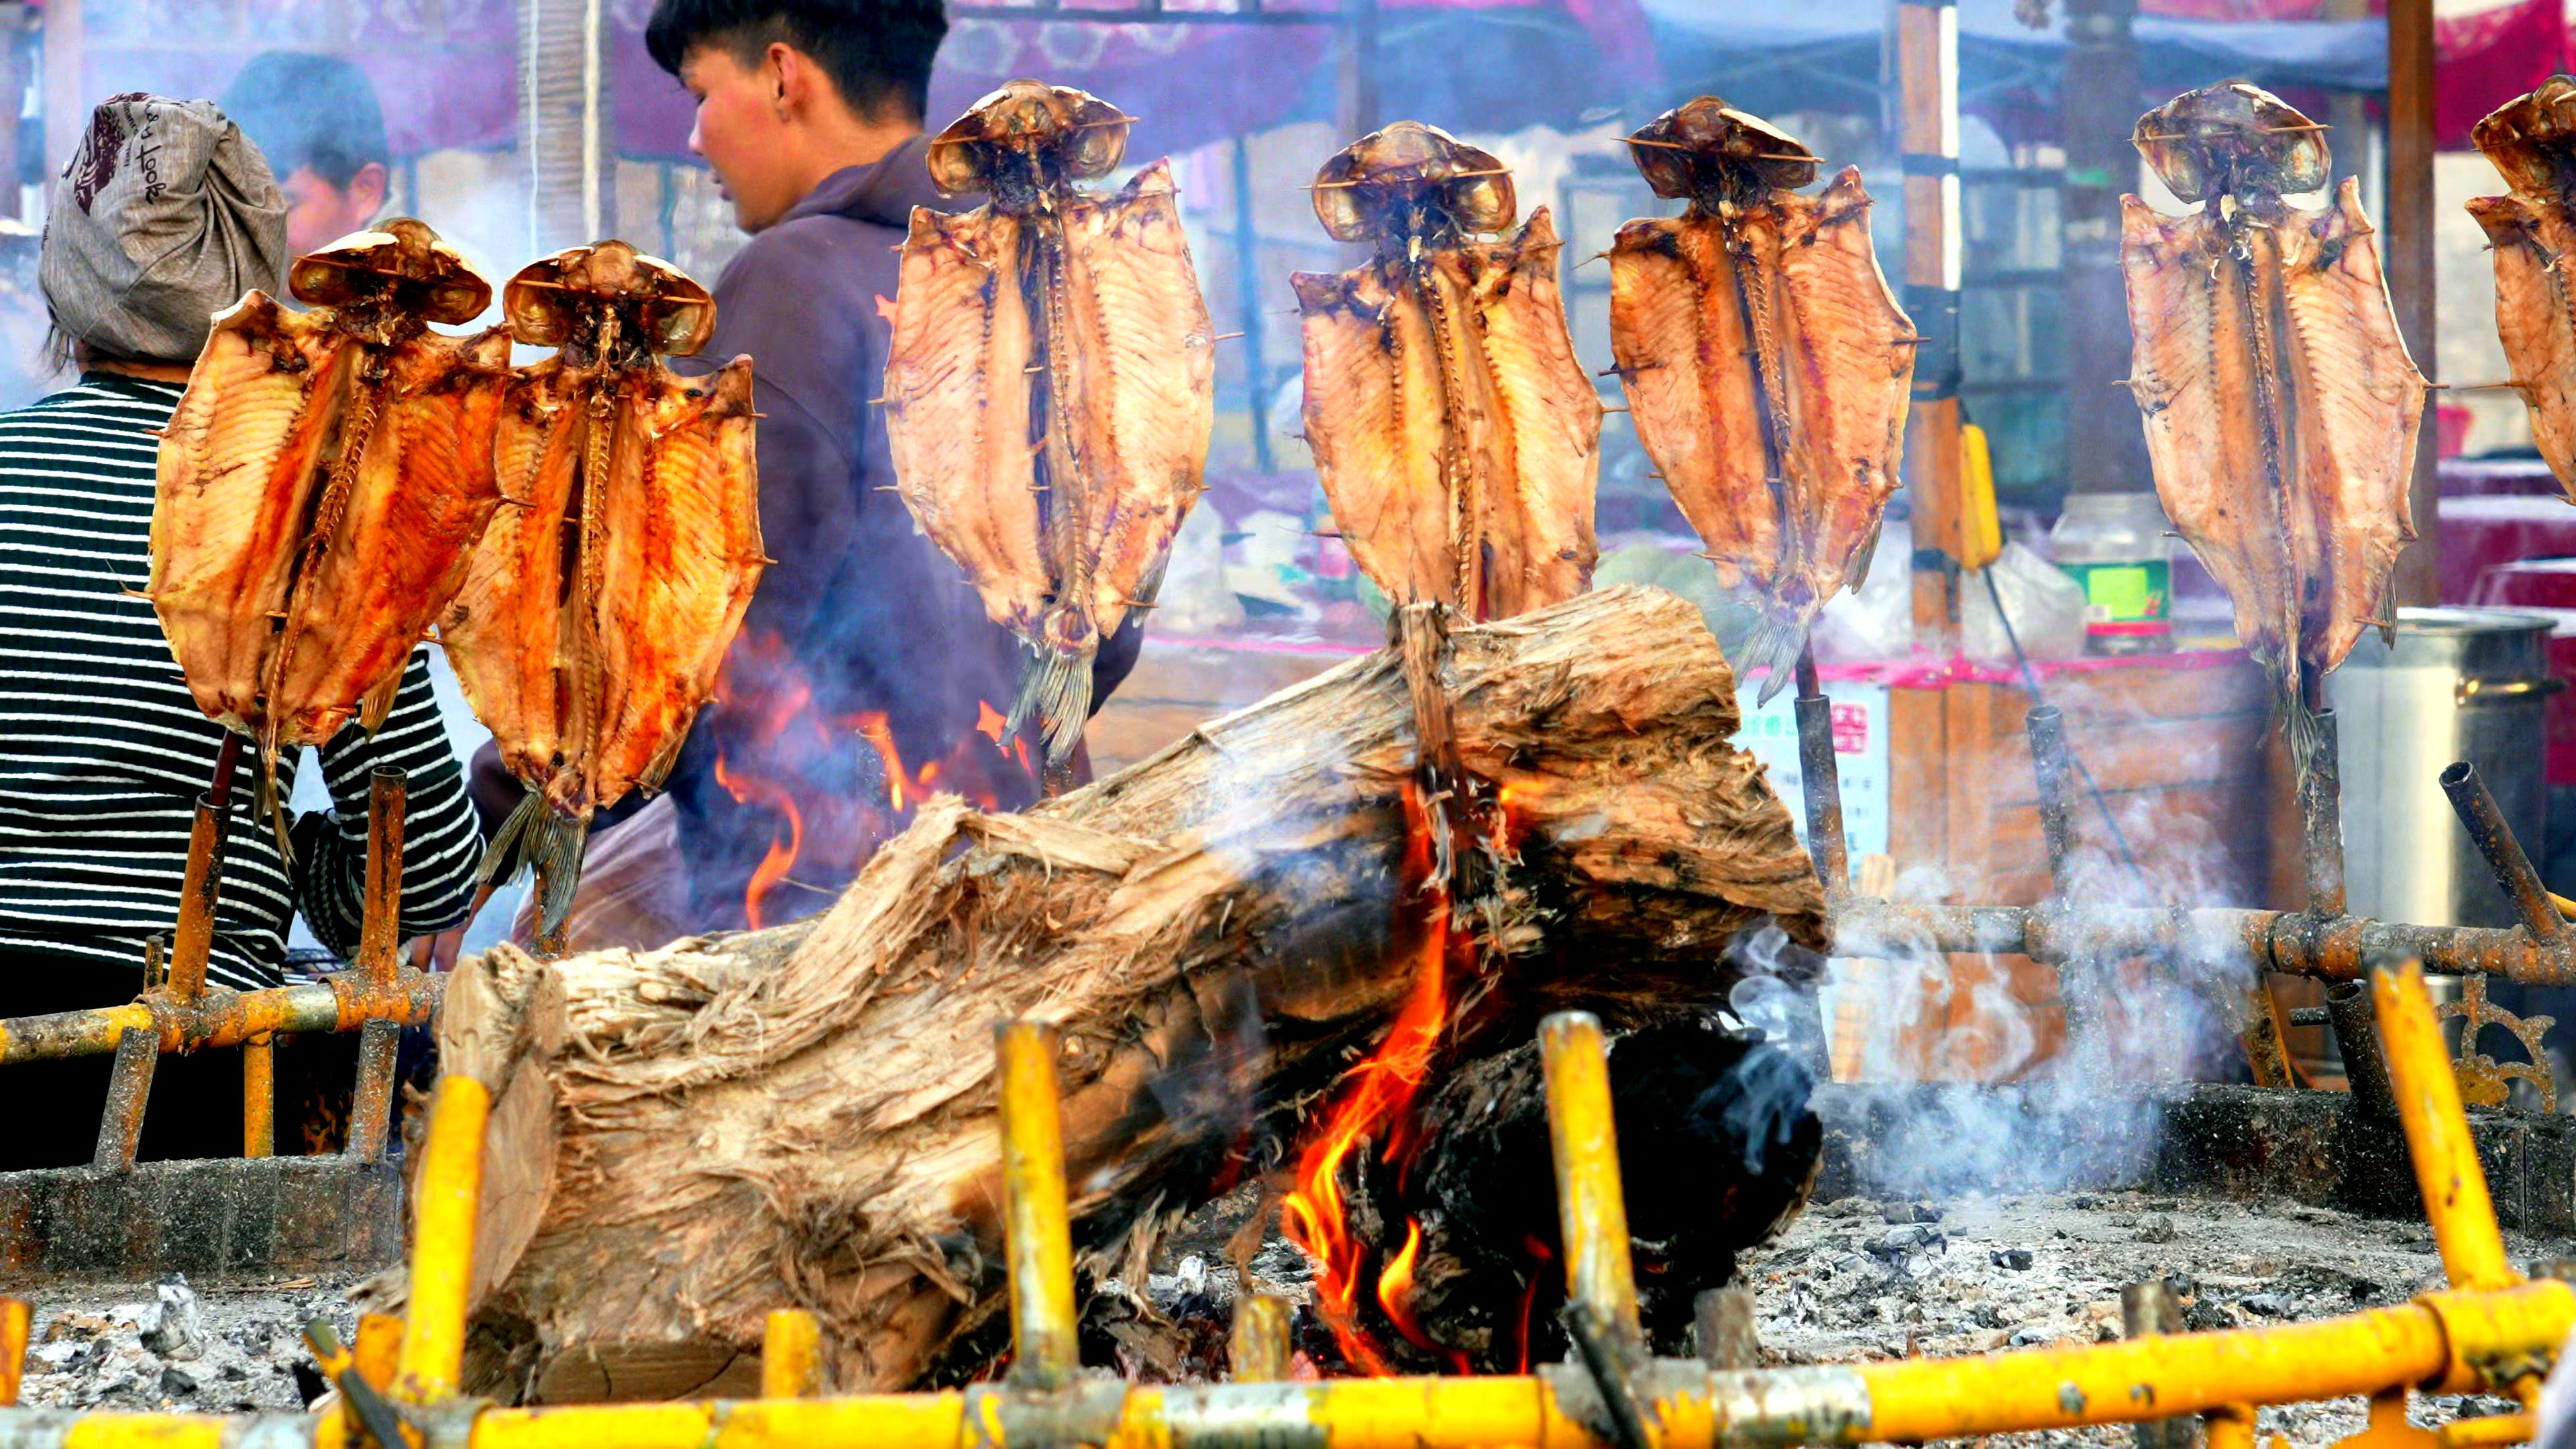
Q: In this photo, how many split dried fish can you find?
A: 7